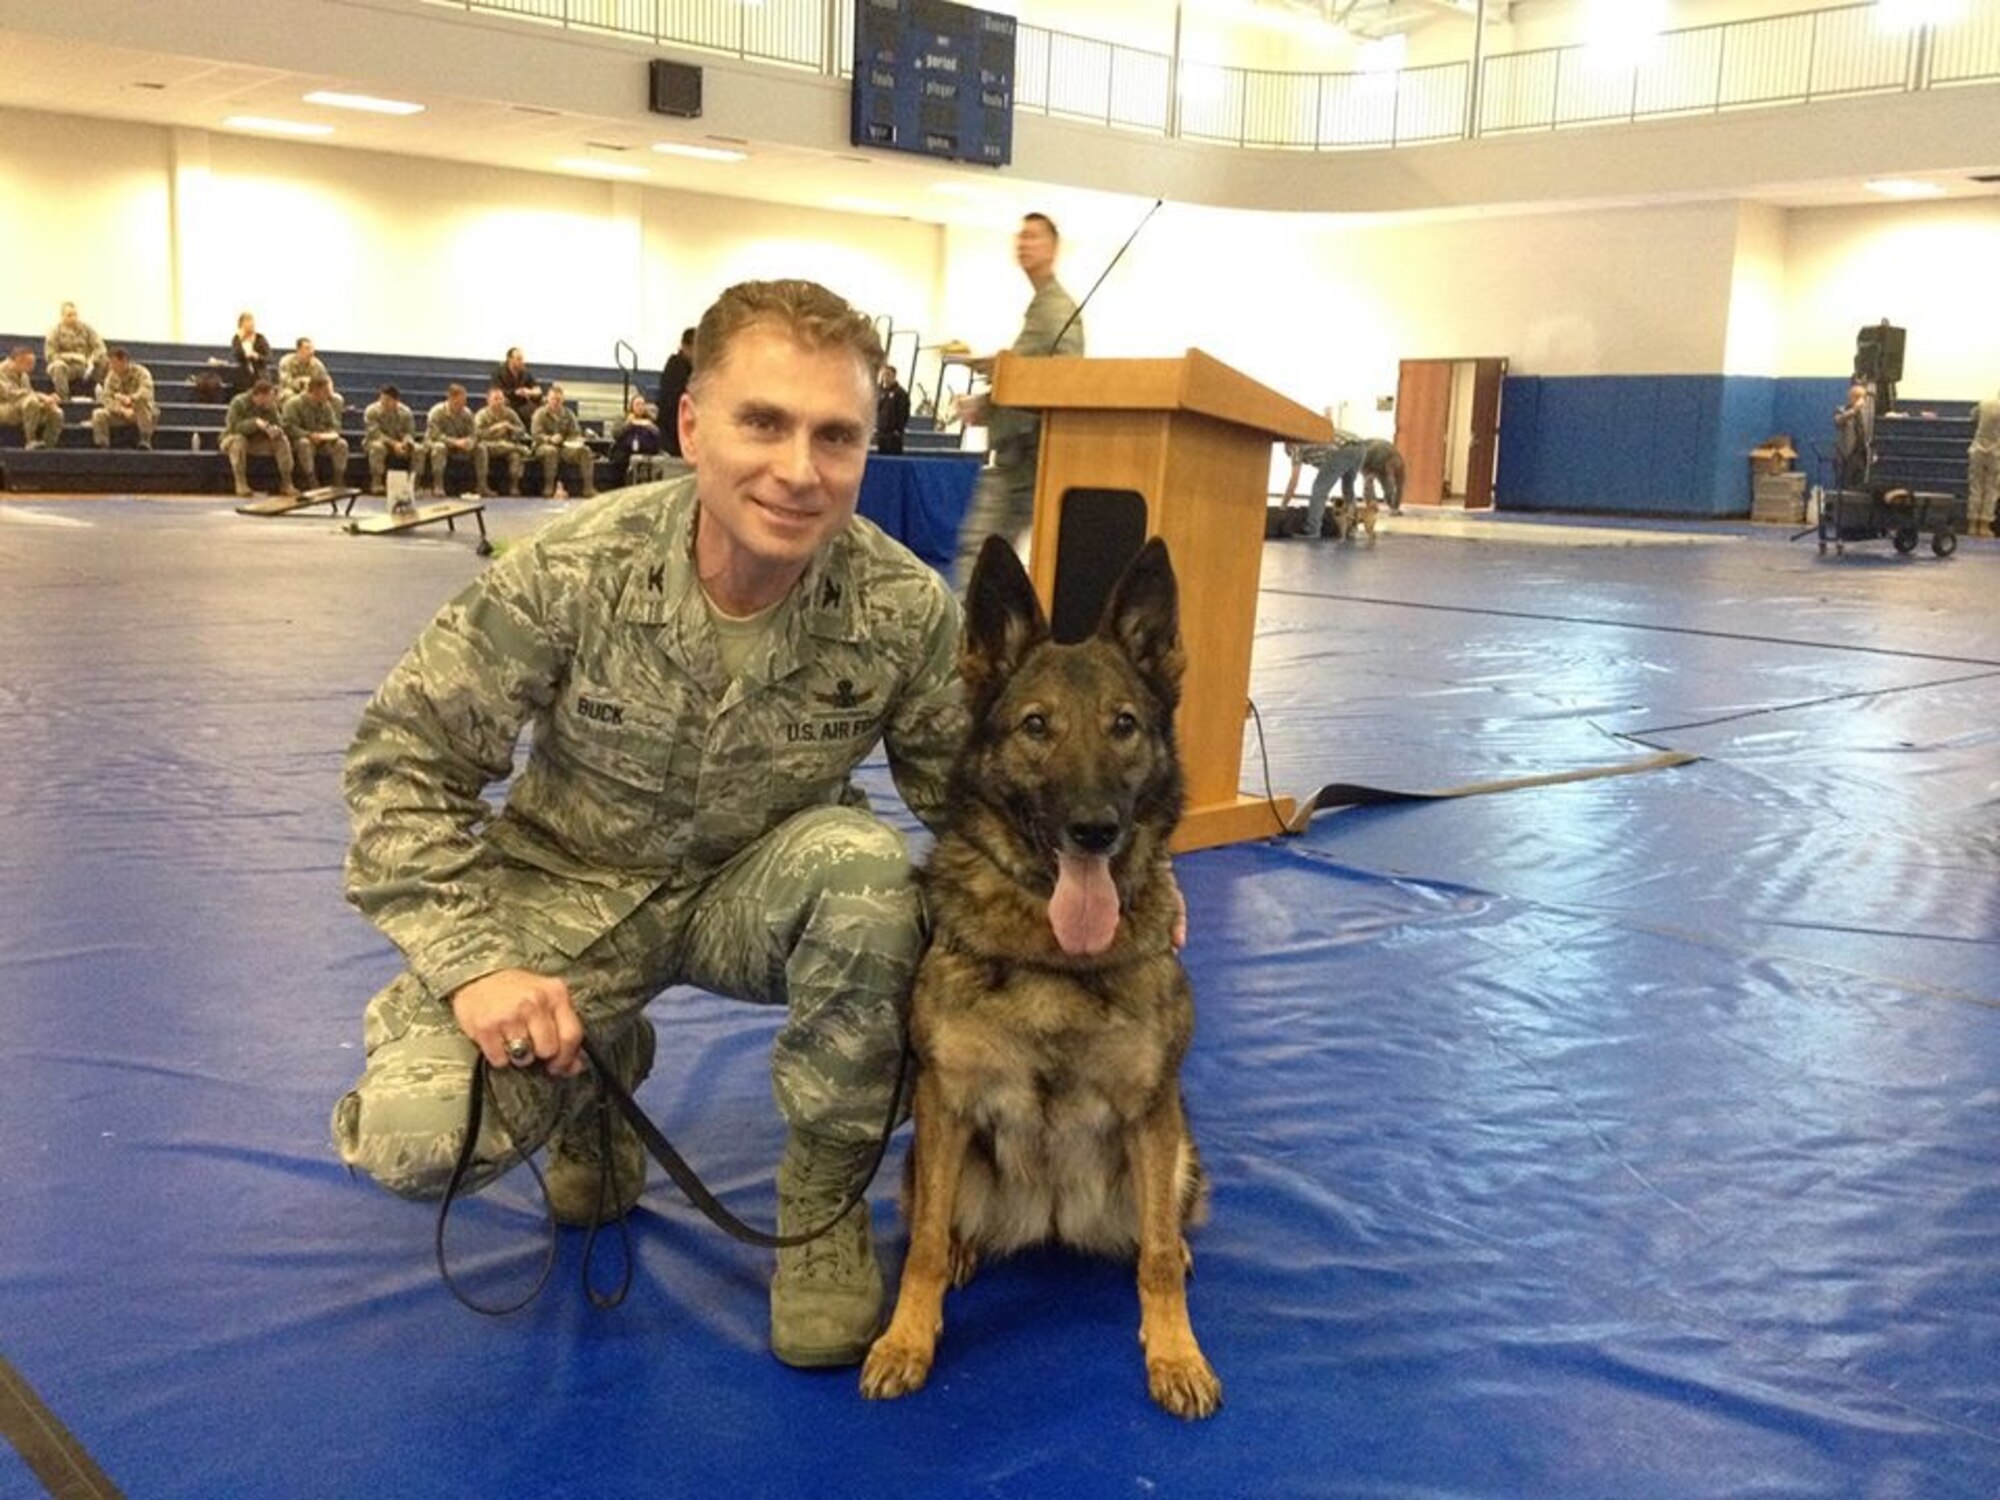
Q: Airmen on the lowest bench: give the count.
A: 6